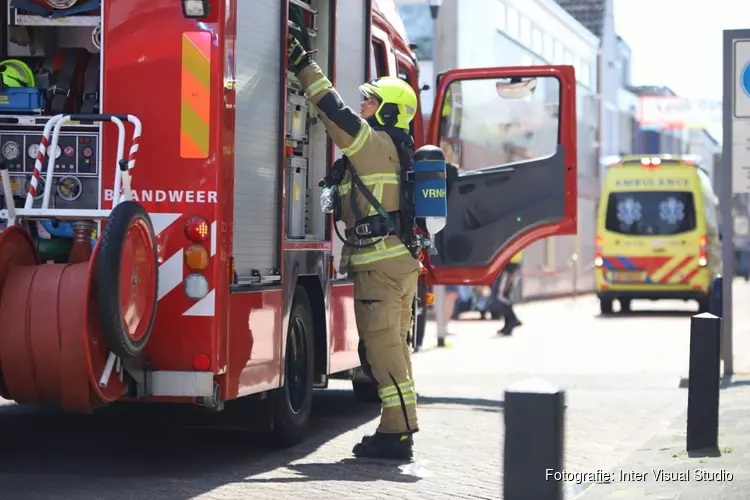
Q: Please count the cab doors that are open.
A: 1